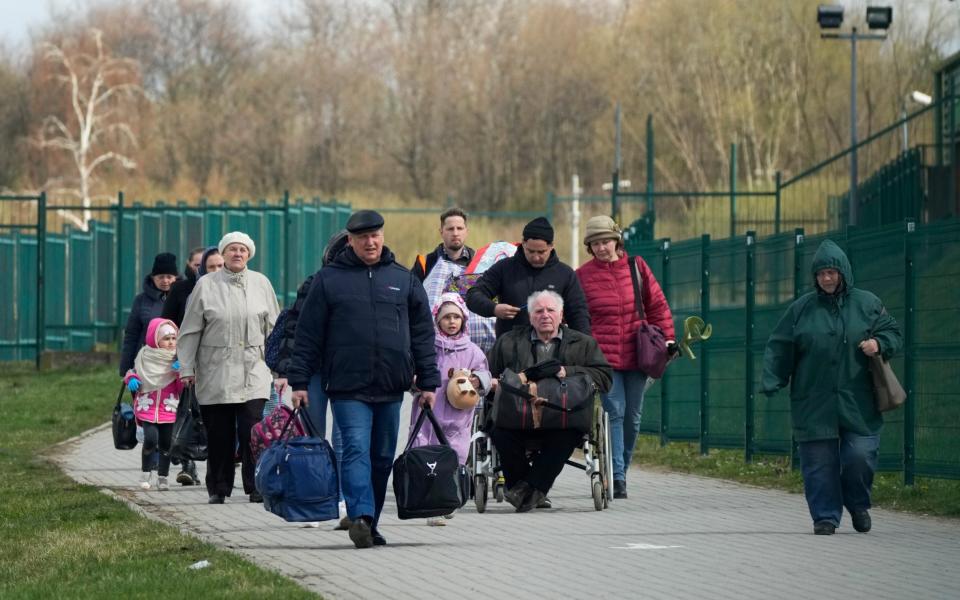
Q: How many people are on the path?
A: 13